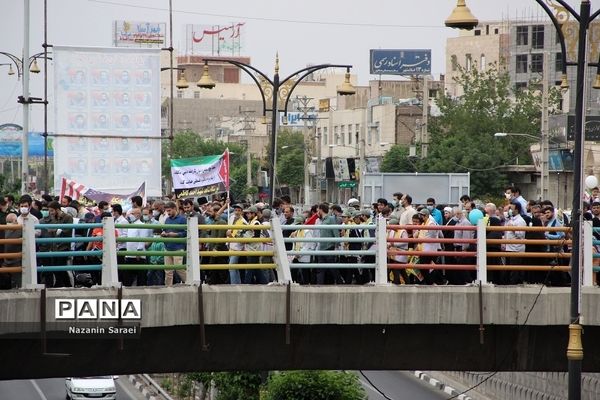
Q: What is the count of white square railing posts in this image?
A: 7